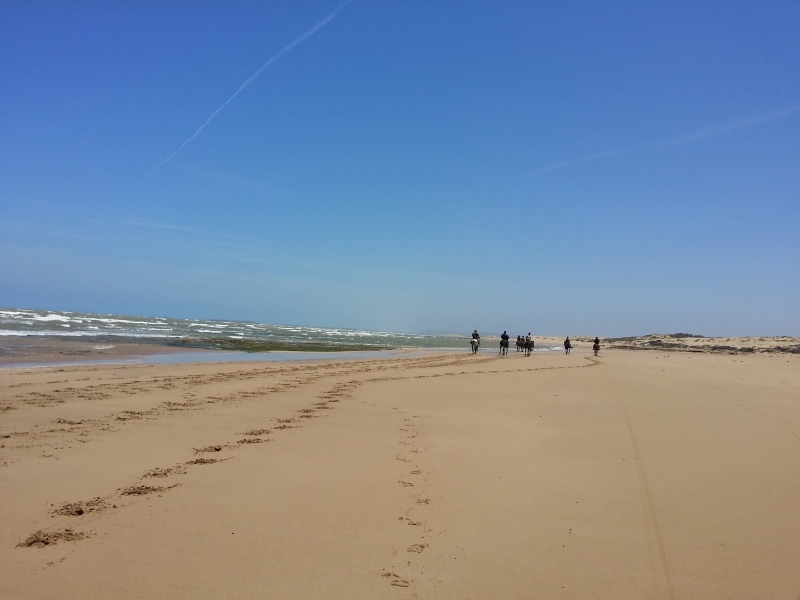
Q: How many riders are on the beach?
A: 7